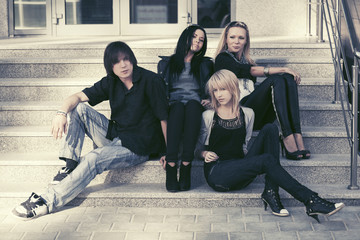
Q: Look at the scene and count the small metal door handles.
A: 2